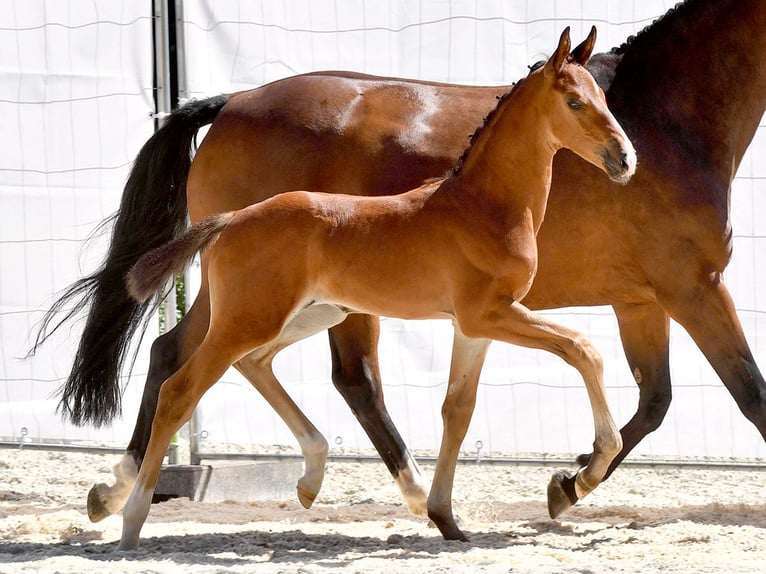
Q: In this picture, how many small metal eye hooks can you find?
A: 4